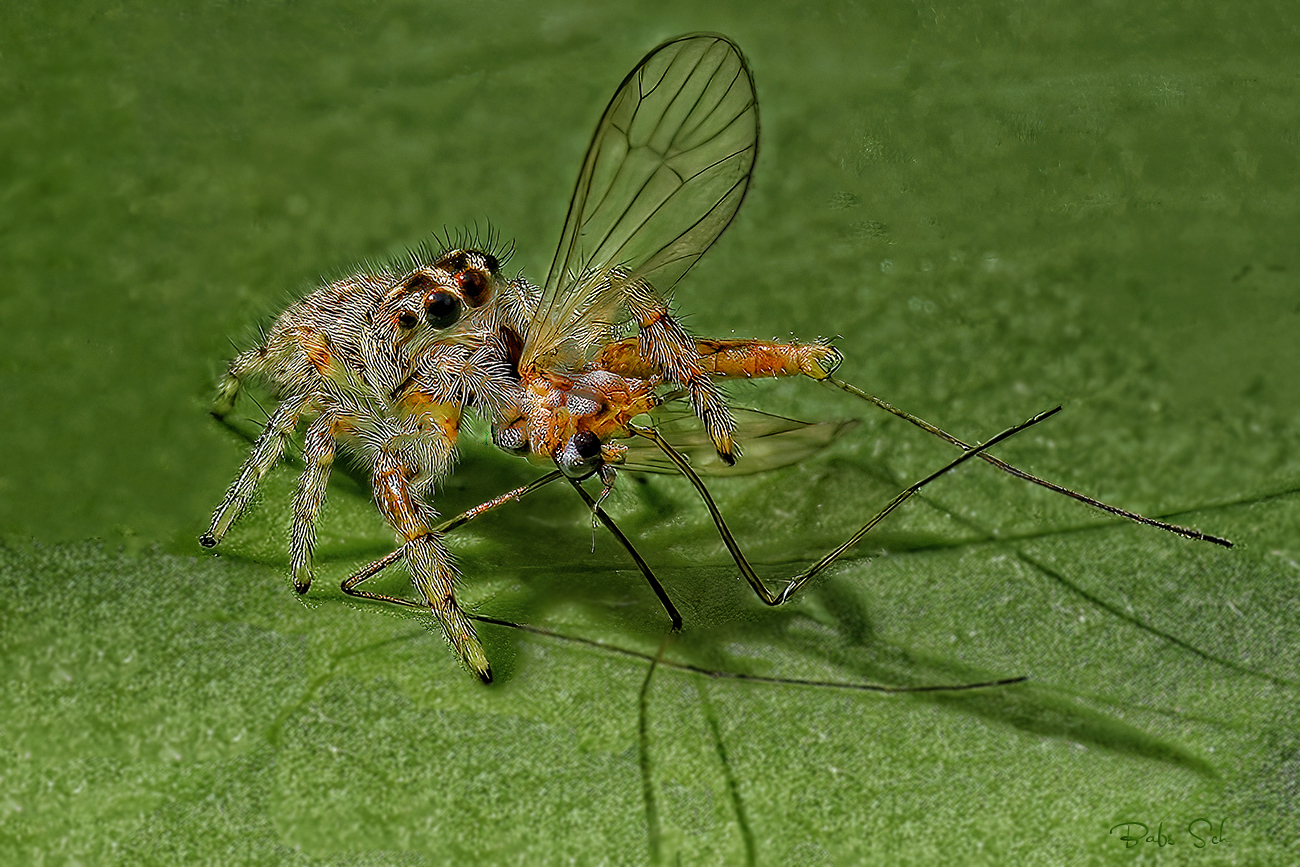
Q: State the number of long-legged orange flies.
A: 1